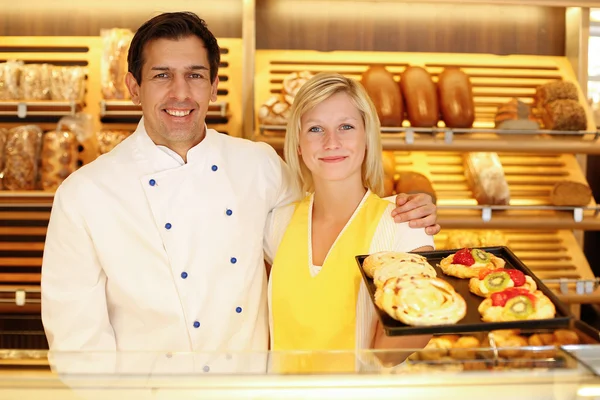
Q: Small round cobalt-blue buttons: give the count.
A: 8